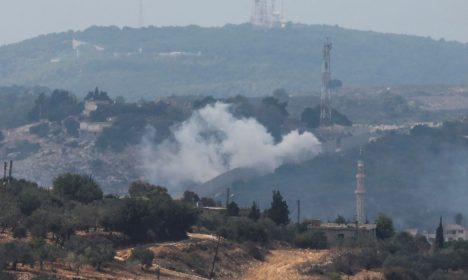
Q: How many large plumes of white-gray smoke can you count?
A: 1